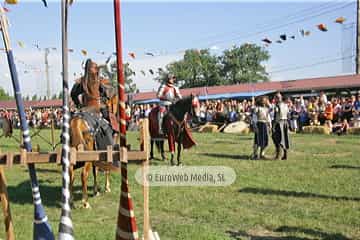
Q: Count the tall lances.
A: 3